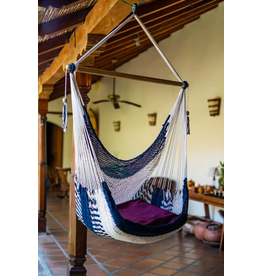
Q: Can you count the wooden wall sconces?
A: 3